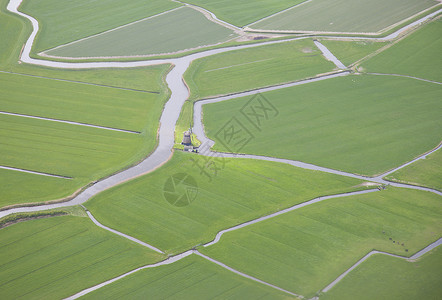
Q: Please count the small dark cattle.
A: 6